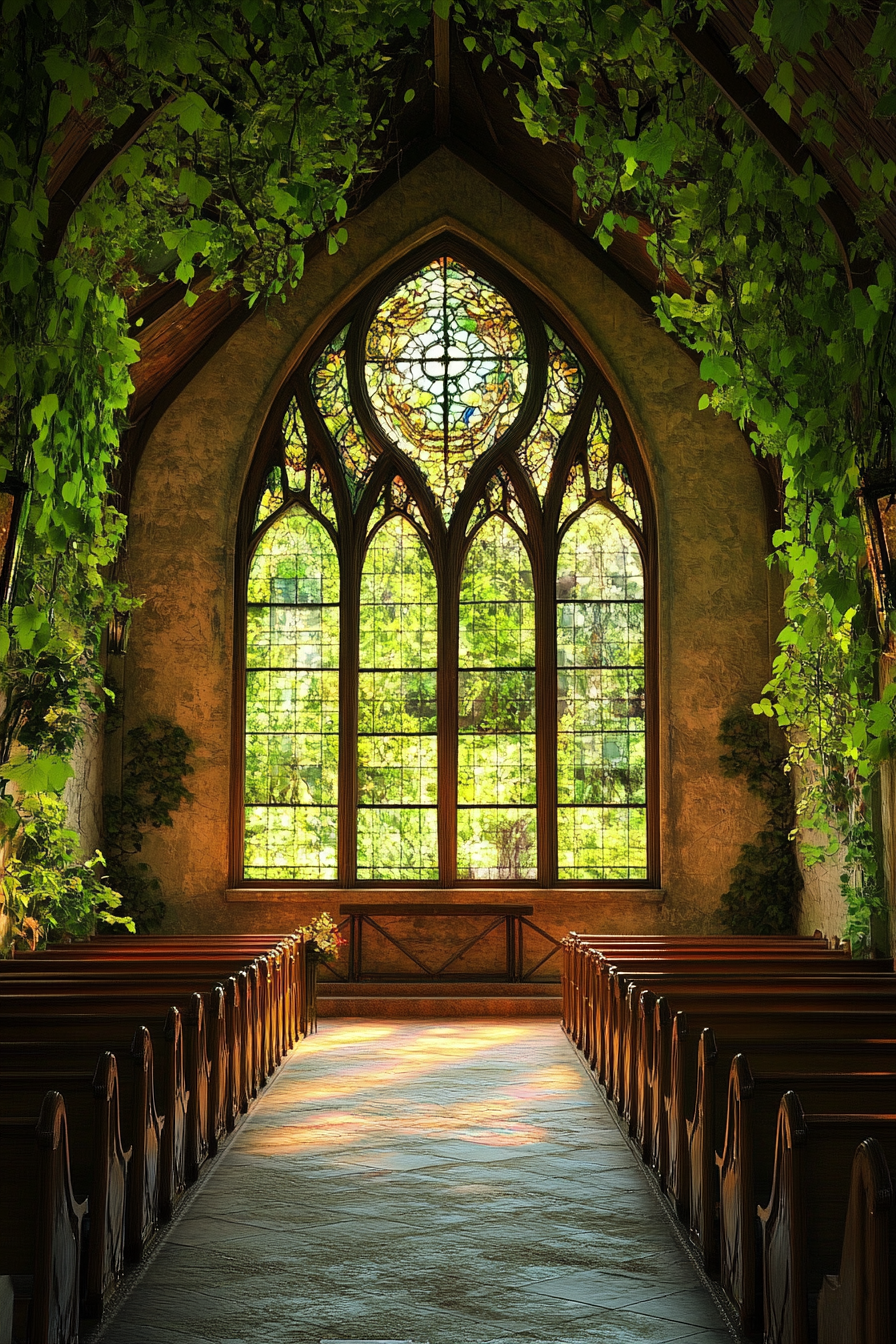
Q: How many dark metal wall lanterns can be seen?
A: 3